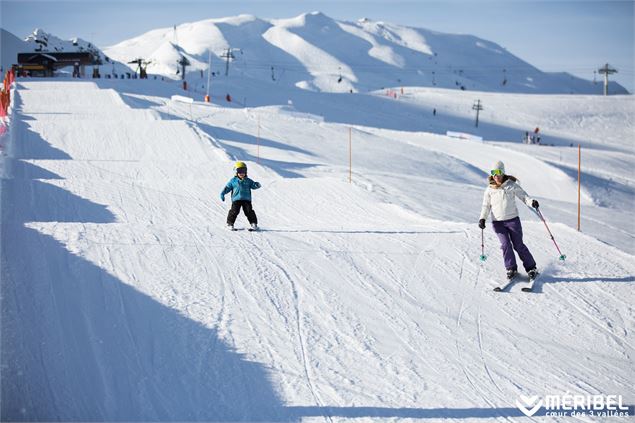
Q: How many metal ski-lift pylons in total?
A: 5